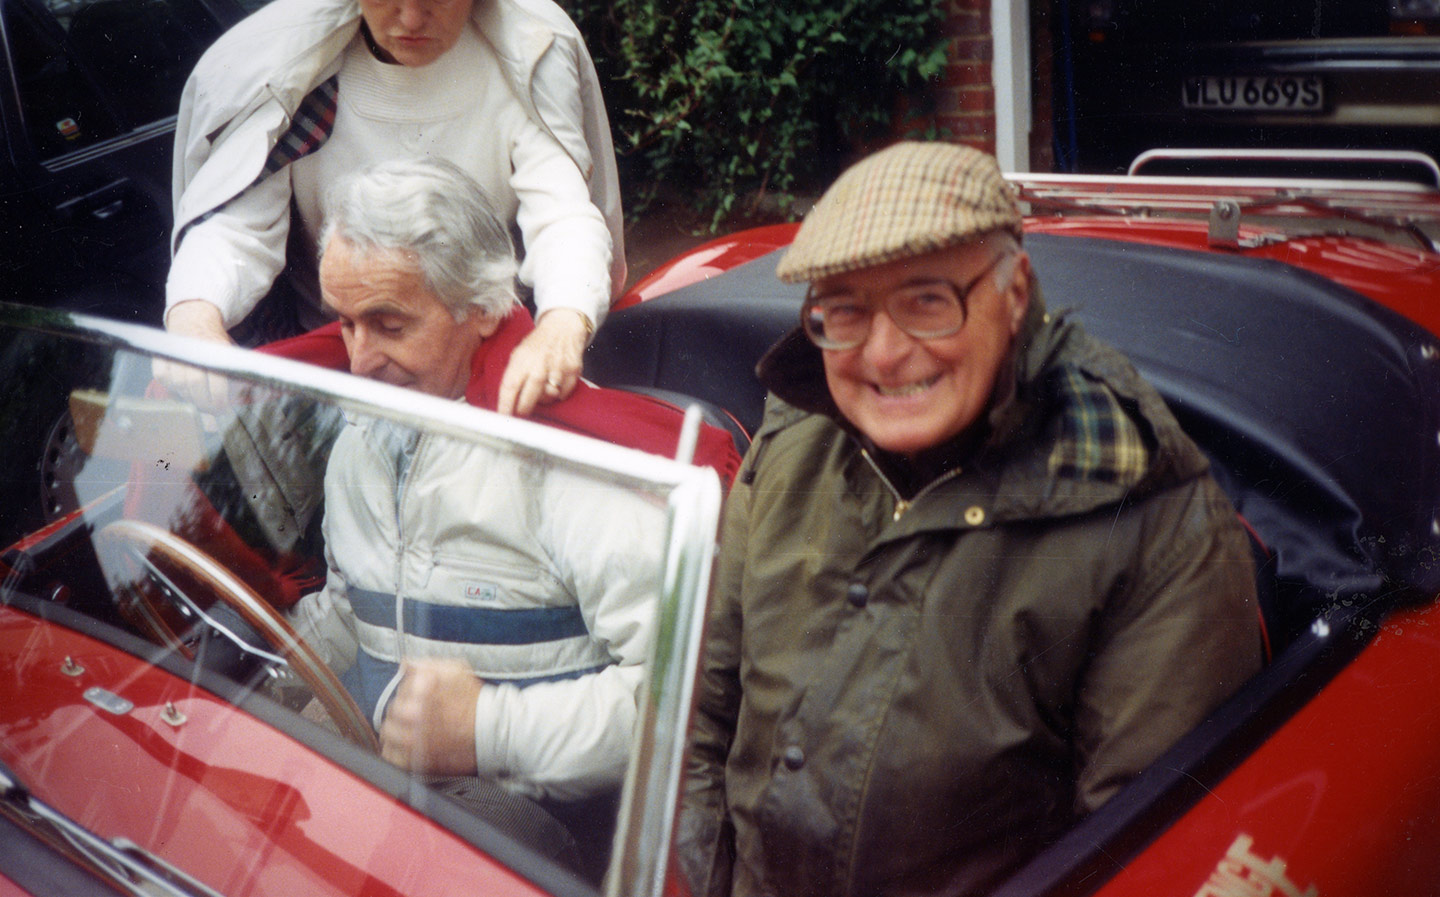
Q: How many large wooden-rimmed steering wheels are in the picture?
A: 1